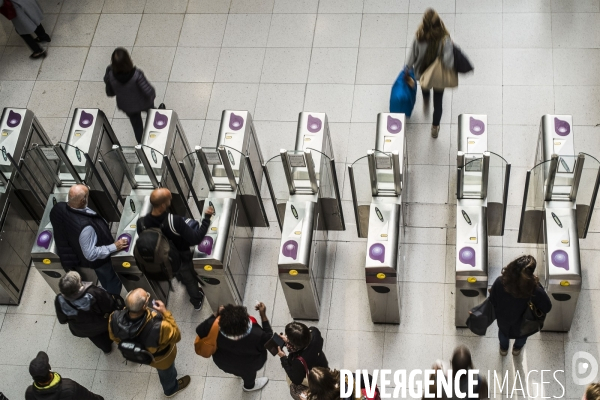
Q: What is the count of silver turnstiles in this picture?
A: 8